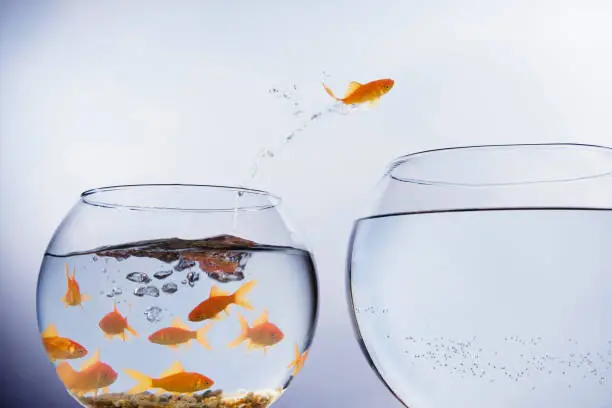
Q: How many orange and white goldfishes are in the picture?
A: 10